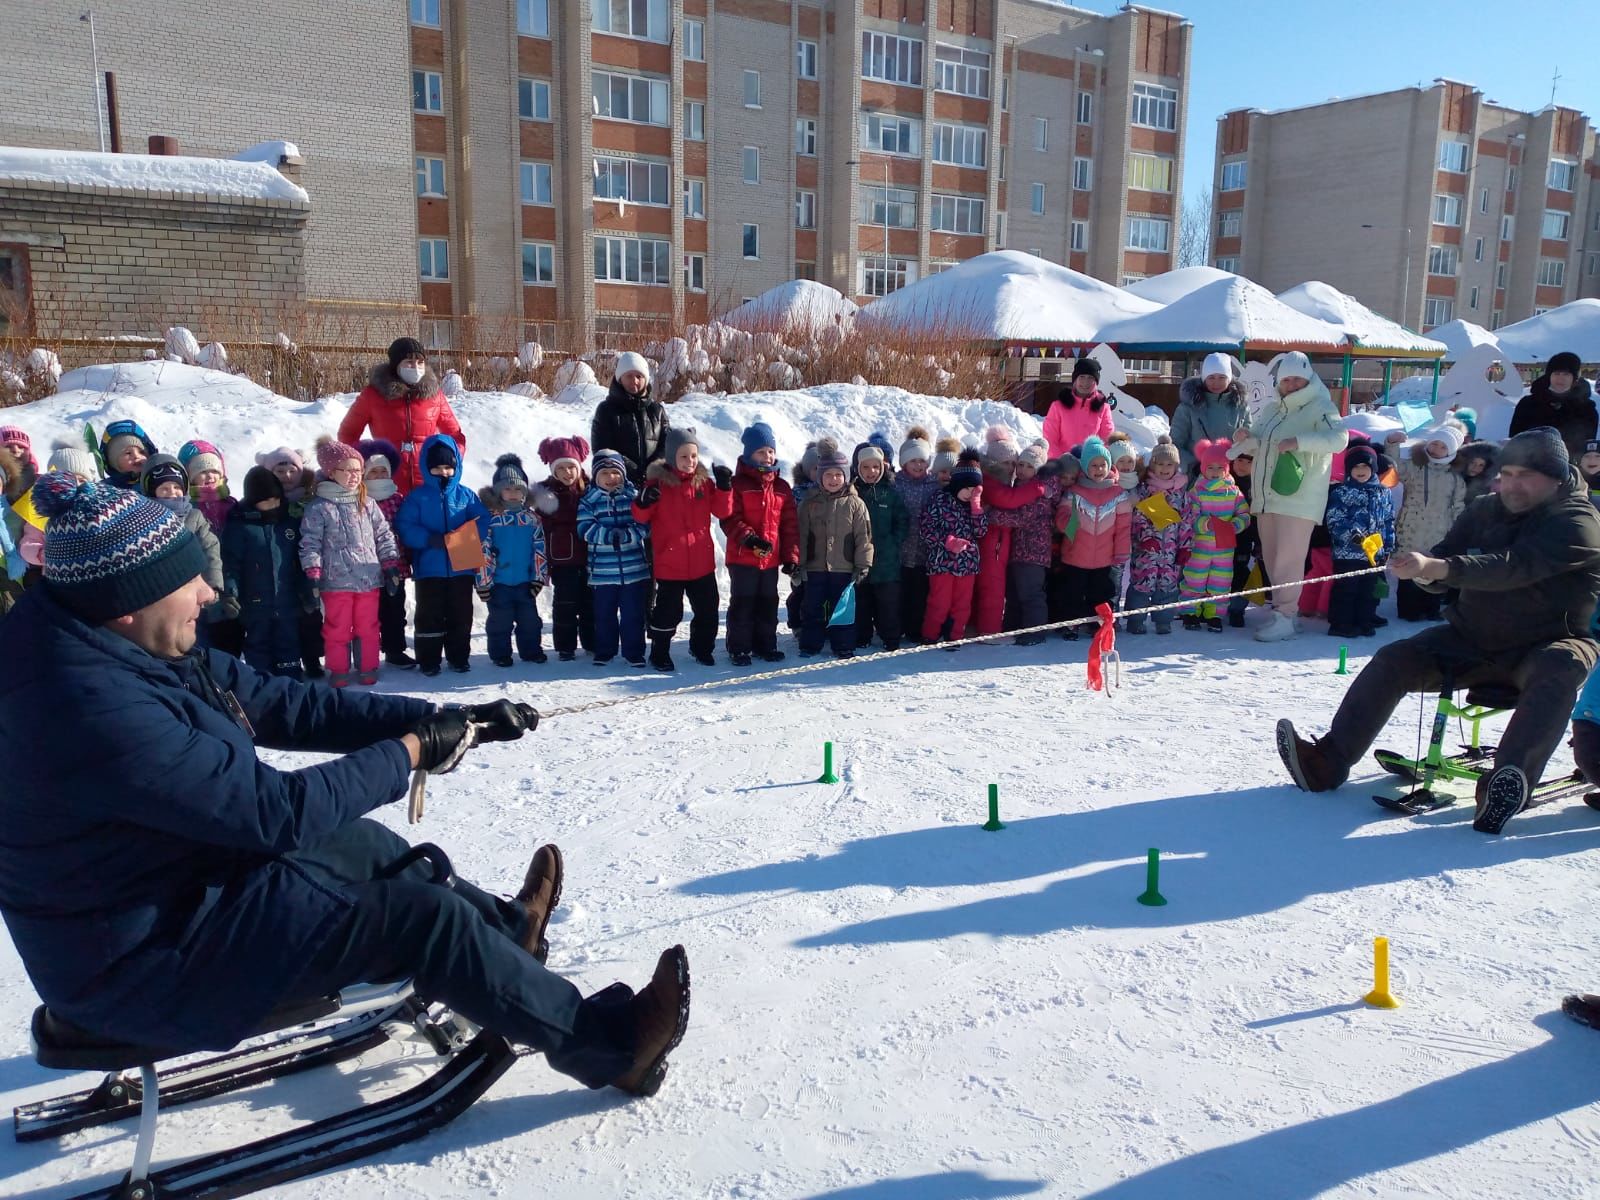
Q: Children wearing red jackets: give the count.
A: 2